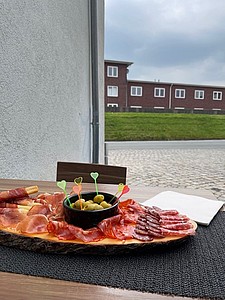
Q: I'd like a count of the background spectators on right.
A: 0